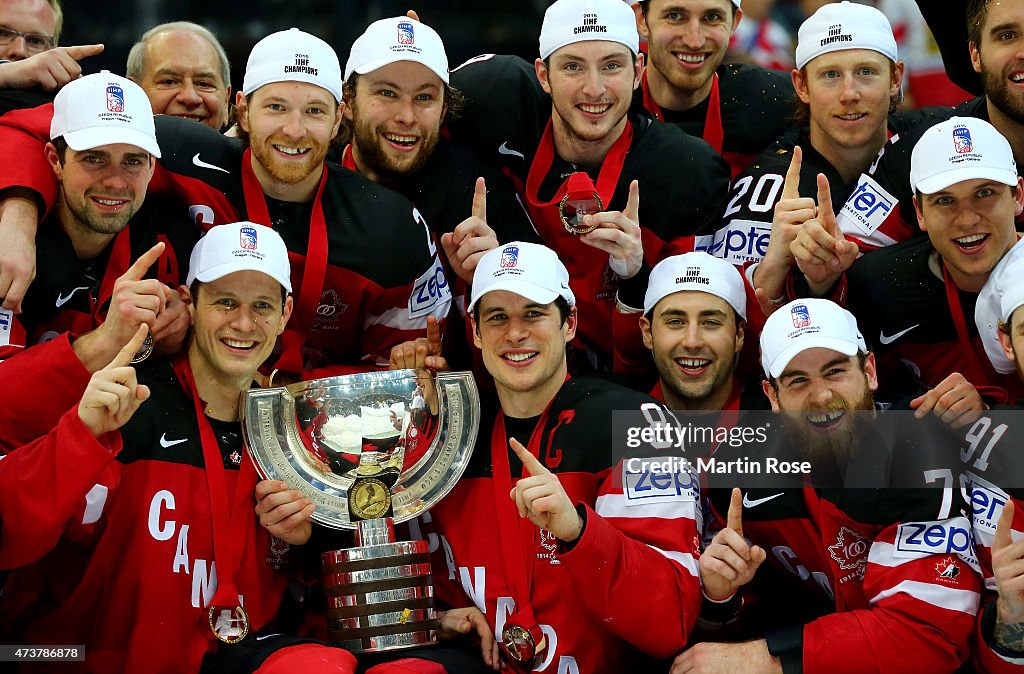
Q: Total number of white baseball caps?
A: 12